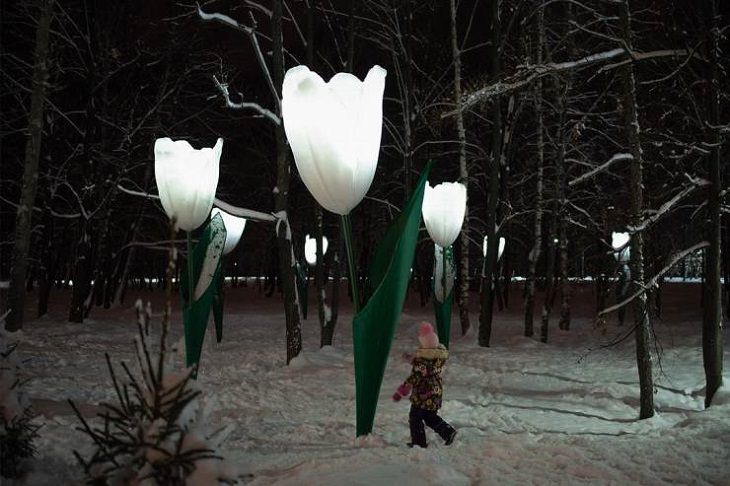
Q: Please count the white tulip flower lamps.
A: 7